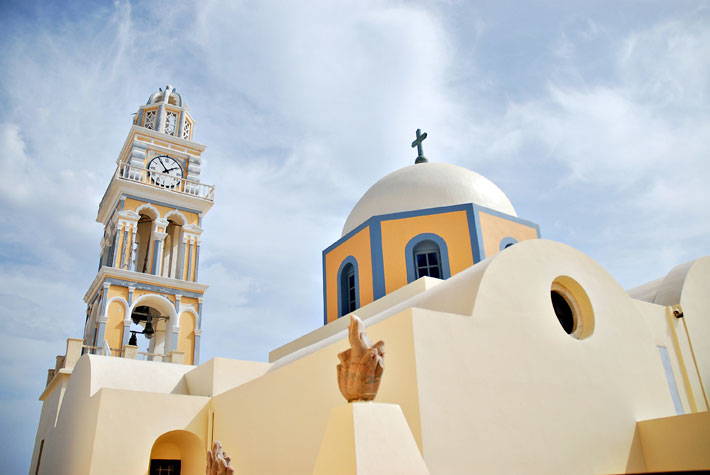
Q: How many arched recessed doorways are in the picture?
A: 1